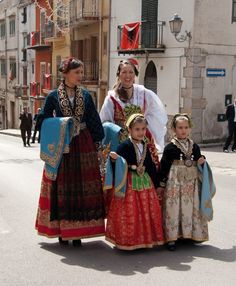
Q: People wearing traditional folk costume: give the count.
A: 4